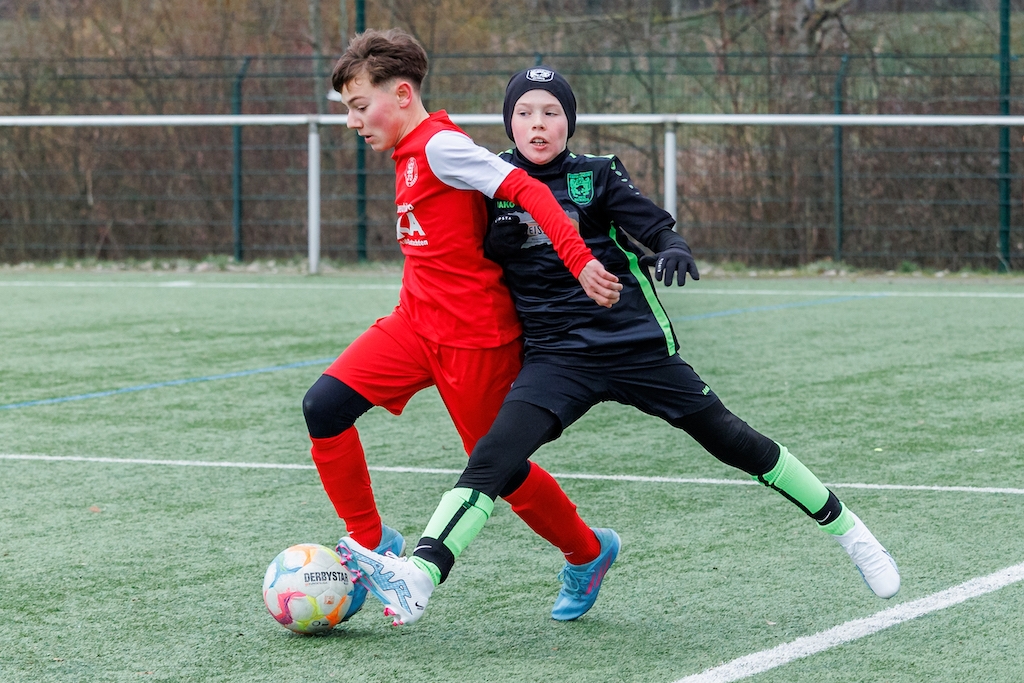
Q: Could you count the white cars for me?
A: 0